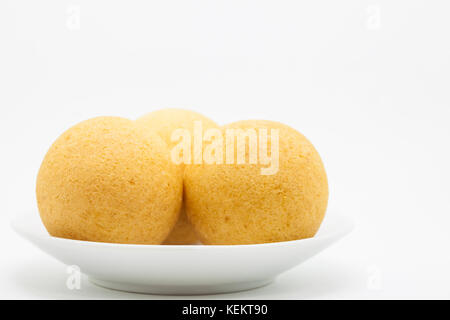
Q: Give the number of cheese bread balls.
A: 3